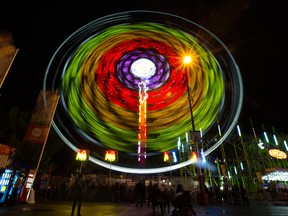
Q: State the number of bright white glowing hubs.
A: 1